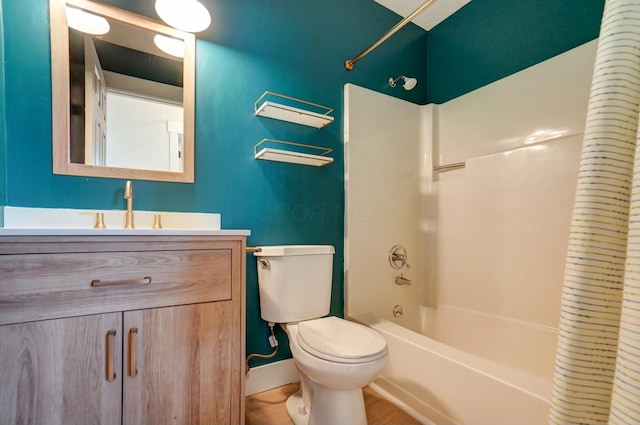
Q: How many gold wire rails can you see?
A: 2